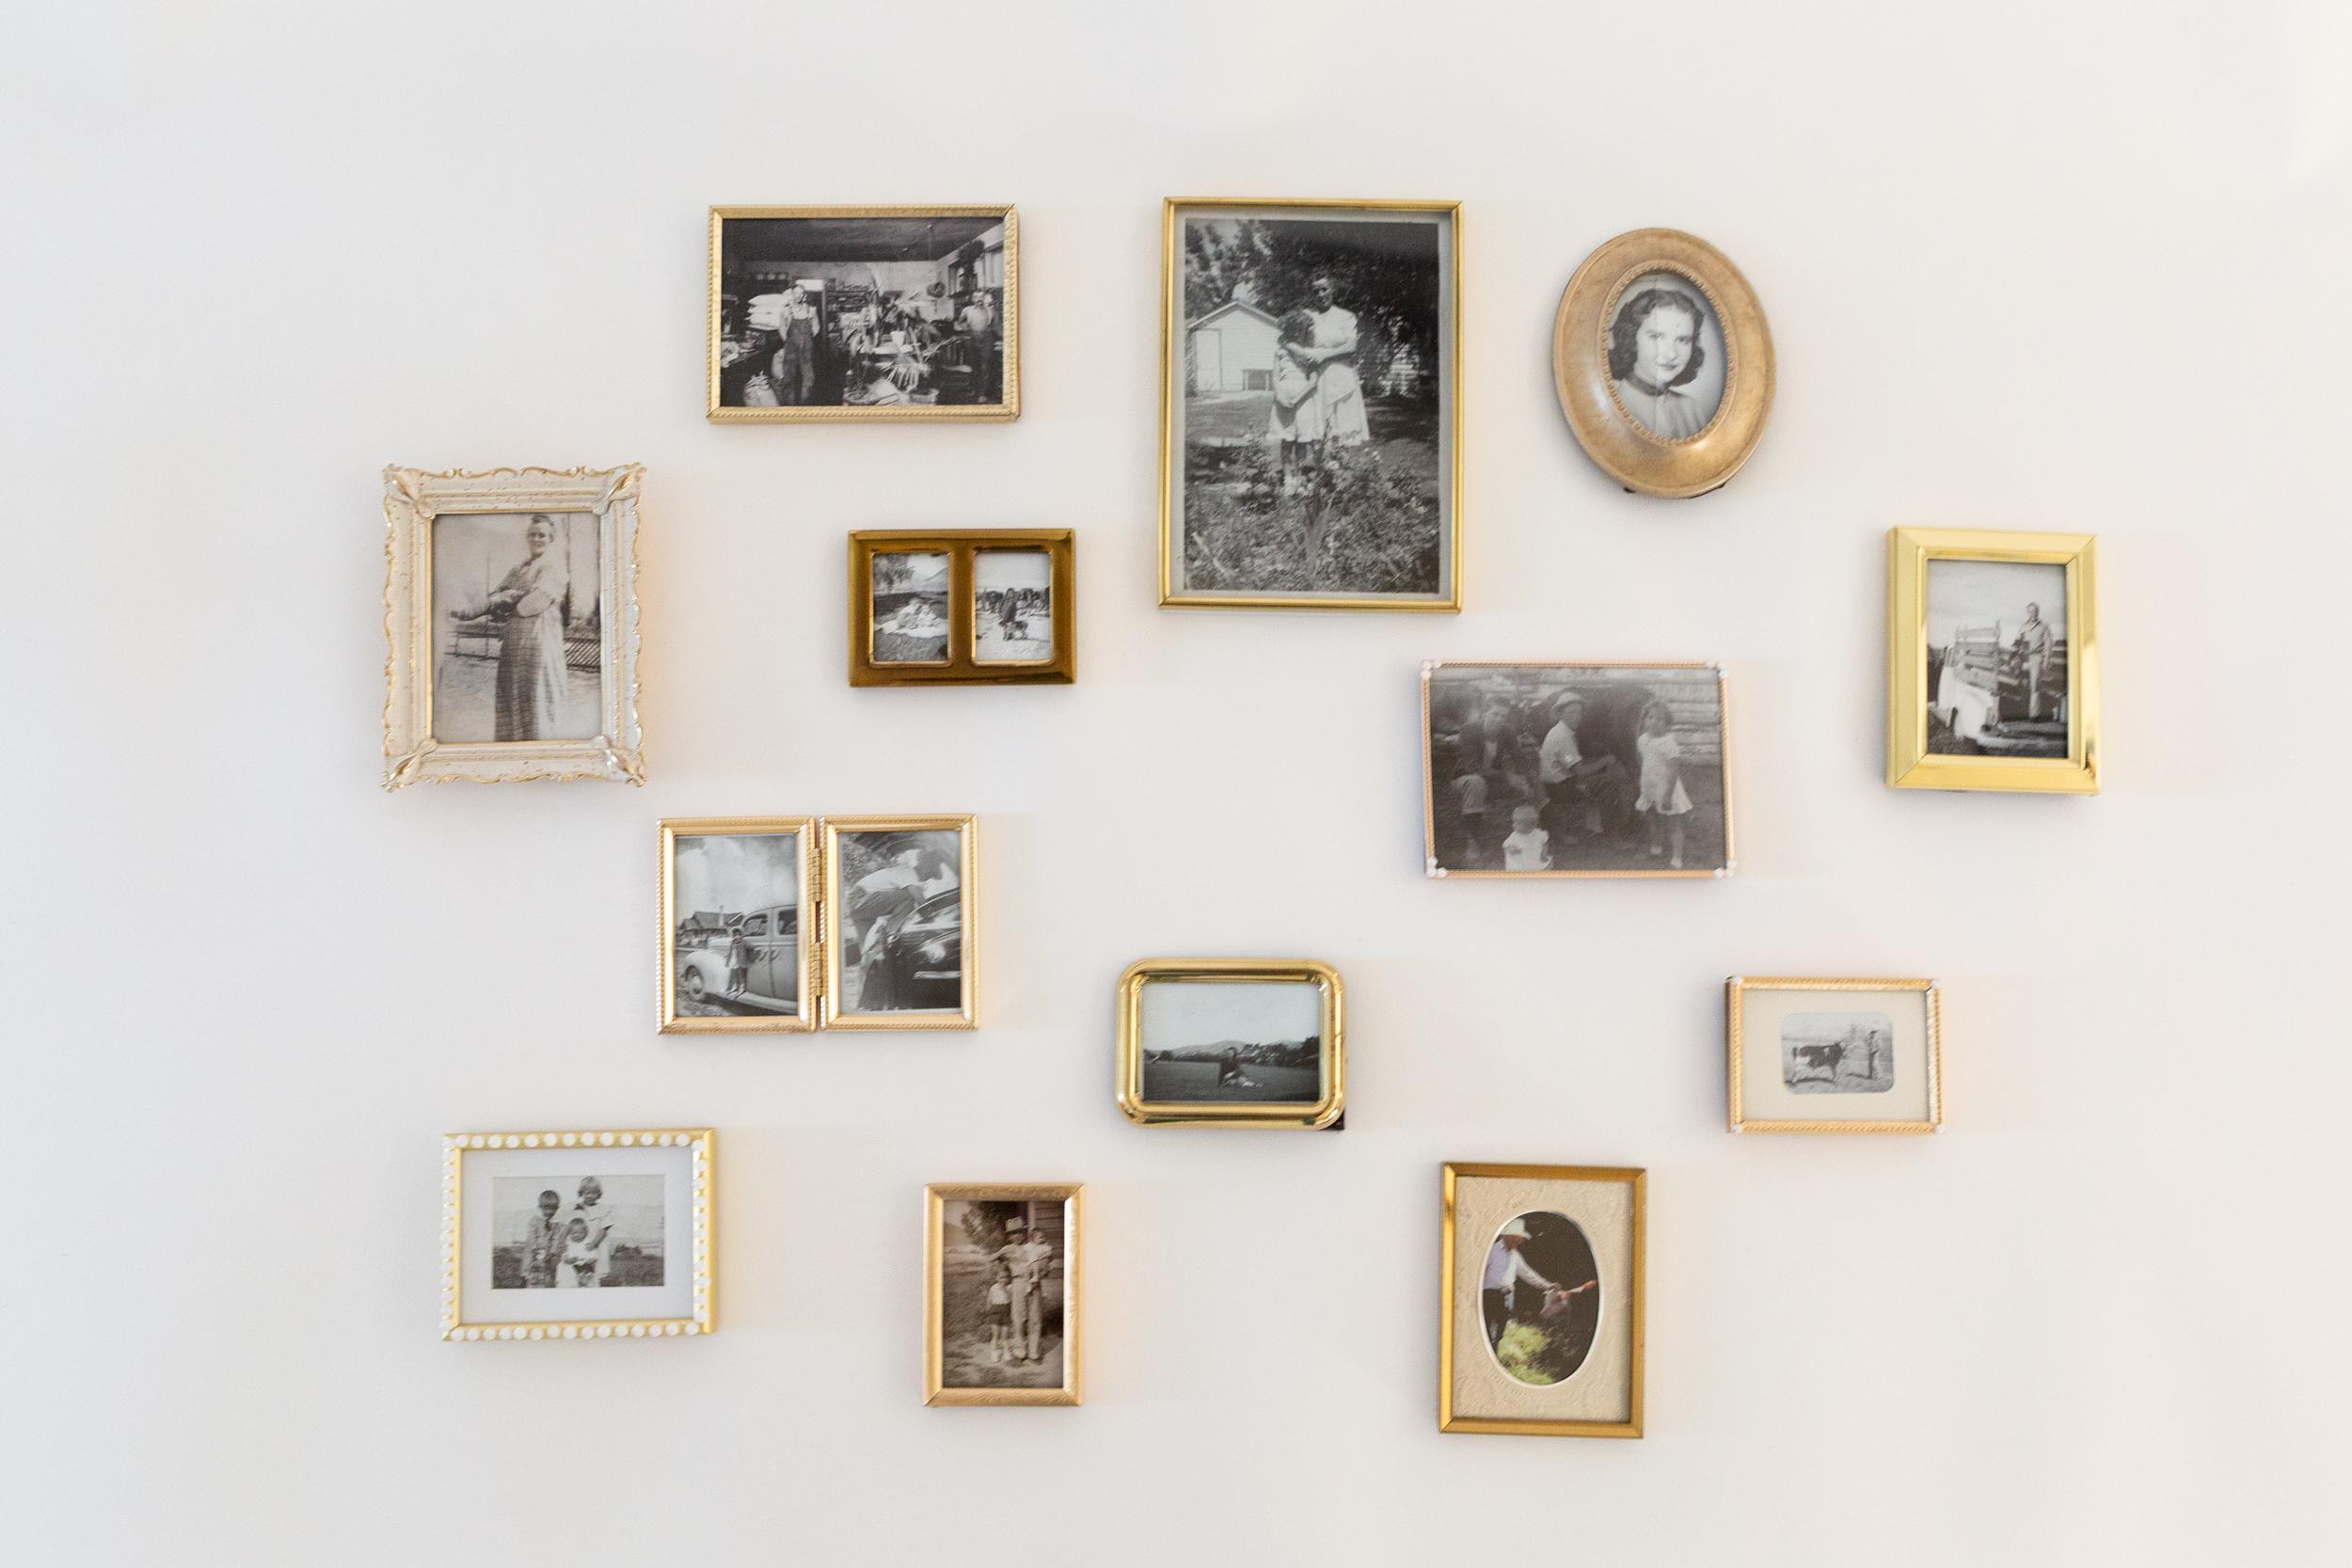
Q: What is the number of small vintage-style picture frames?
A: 13